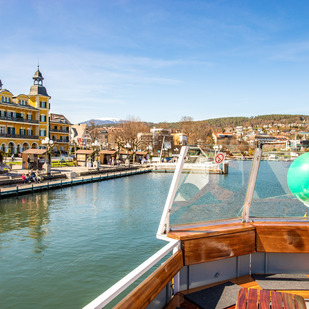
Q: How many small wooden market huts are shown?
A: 5